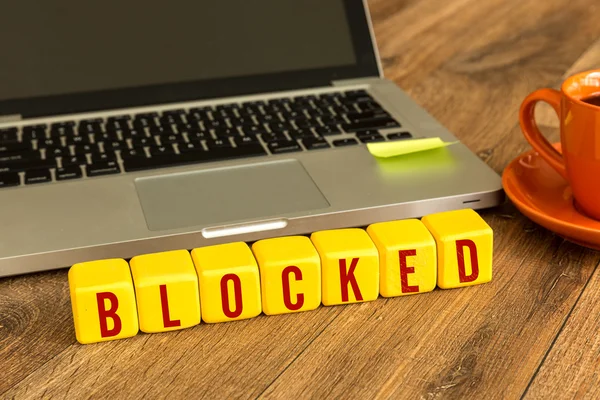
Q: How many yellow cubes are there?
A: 7